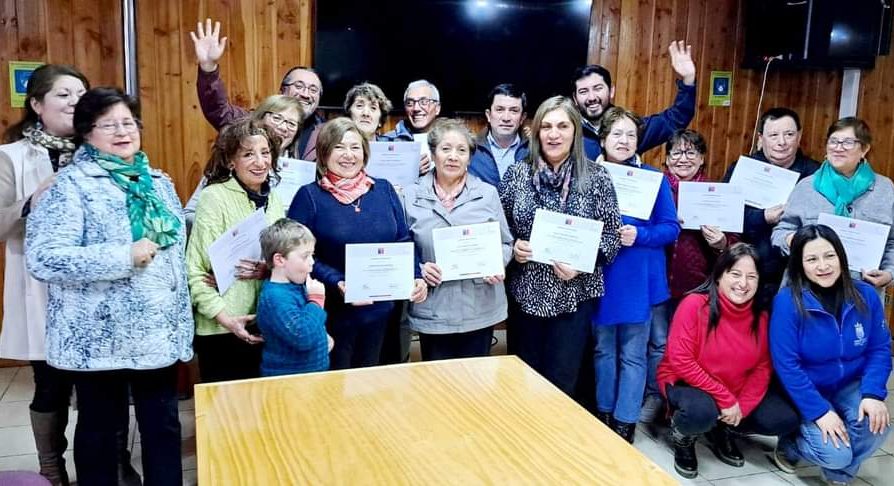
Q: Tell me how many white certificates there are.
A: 11